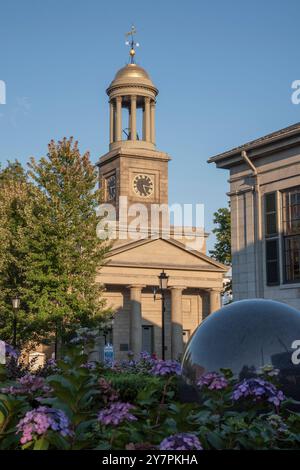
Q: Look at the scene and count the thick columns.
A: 3